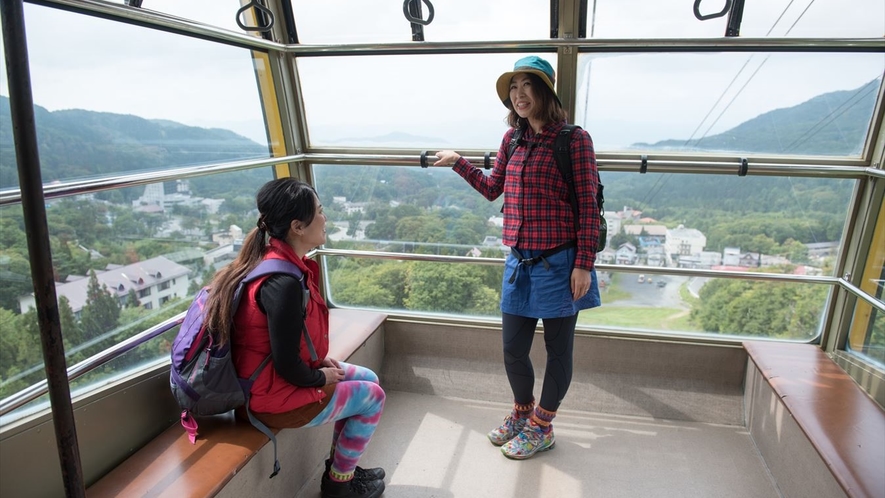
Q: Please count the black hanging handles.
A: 3